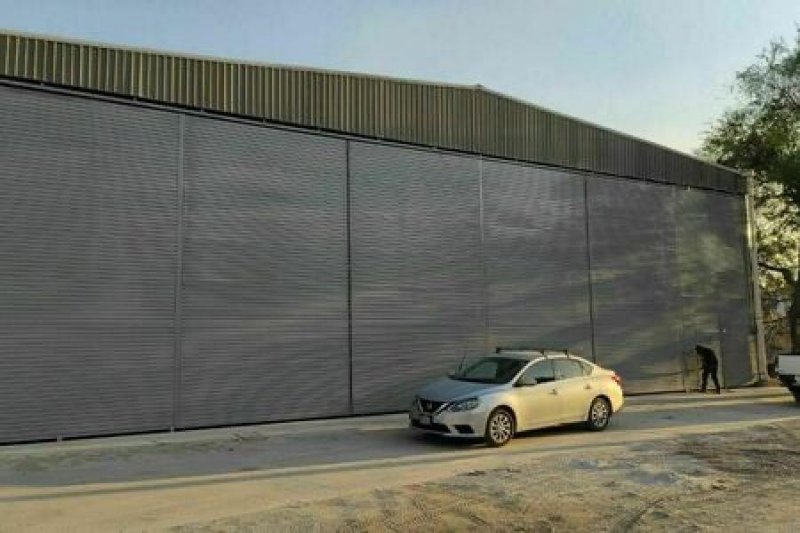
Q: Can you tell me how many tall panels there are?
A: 6